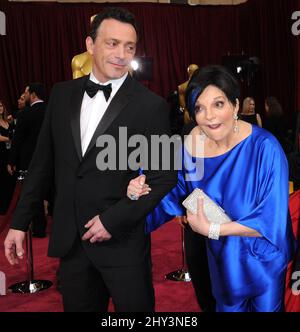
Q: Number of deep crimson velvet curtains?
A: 1